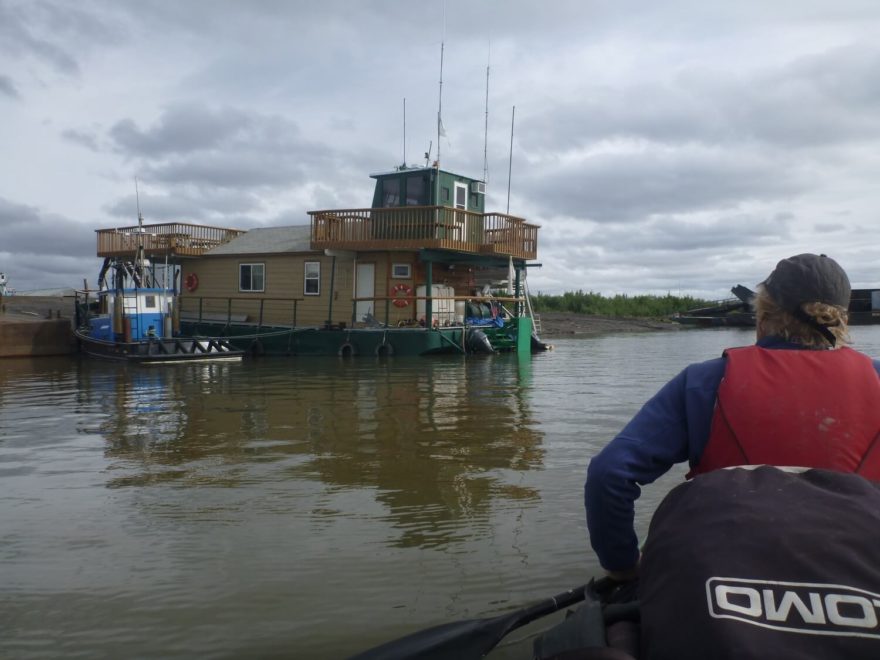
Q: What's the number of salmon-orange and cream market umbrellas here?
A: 0